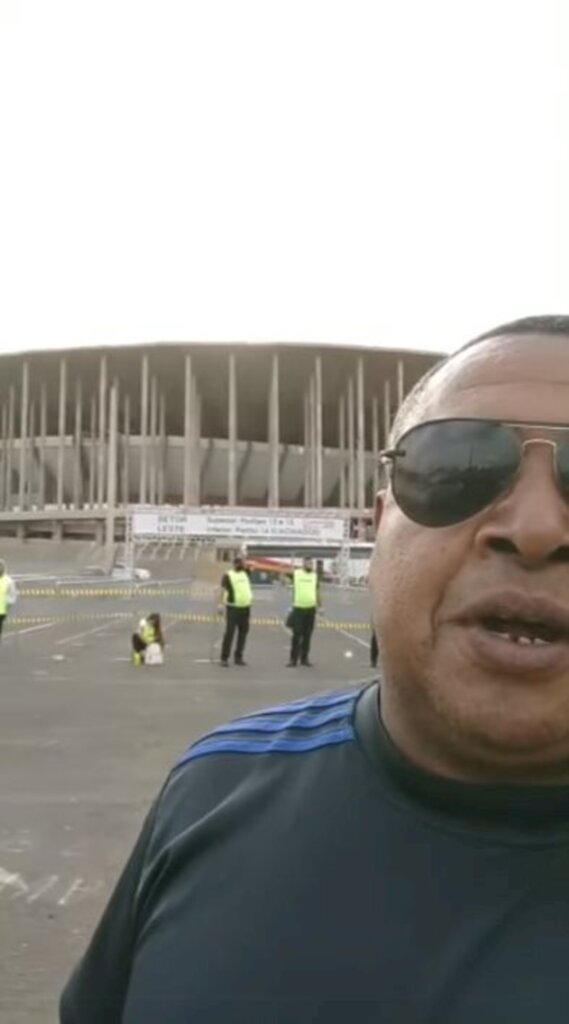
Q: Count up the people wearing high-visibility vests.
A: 4